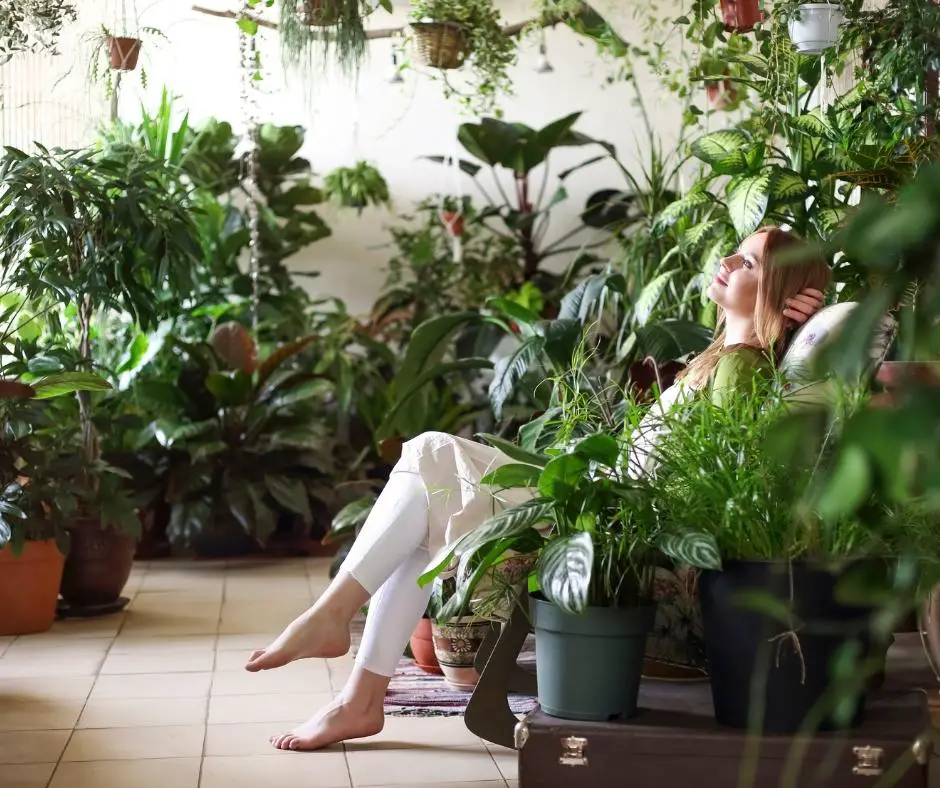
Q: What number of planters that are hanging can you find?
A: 8